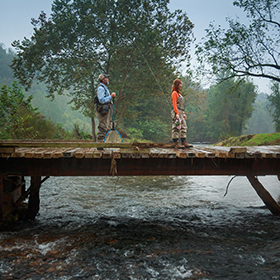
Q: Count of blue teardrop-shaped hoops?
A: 1